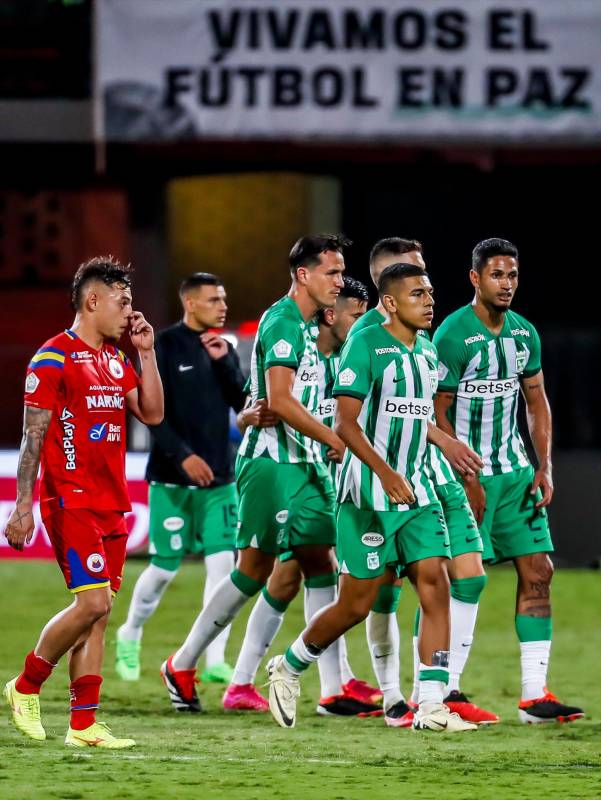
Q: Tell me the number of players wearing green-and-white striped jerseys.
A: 5